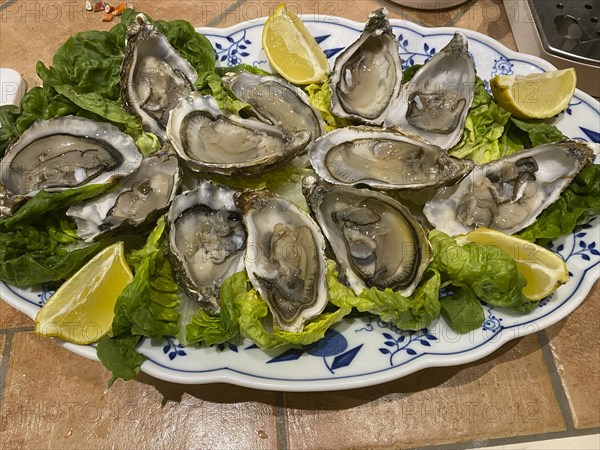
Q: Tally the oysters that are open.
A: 12